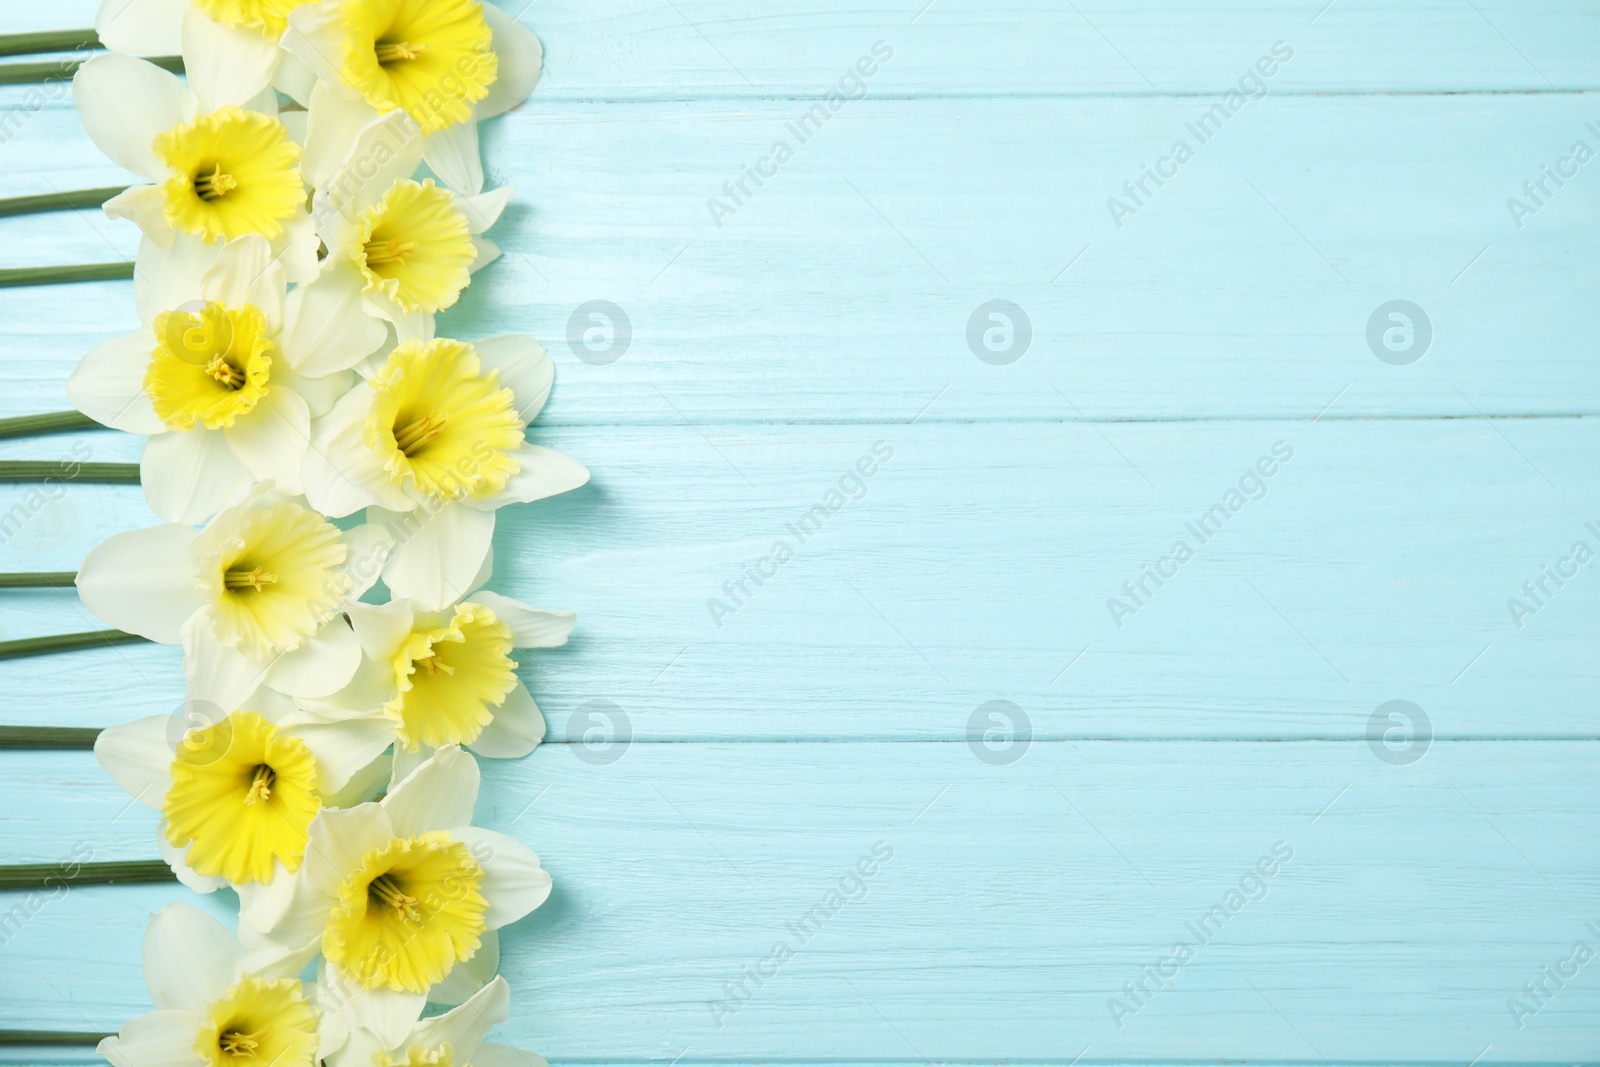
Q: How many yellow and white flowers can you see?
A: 12